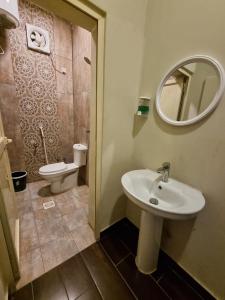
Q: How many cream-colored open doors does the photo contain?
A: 1